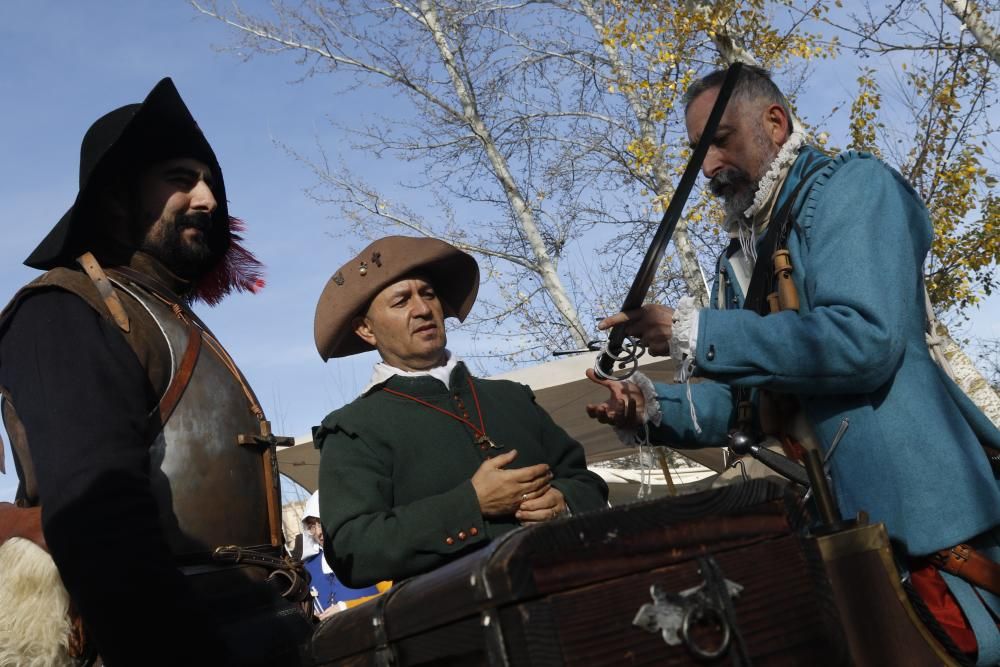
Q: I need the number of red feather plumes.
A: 1